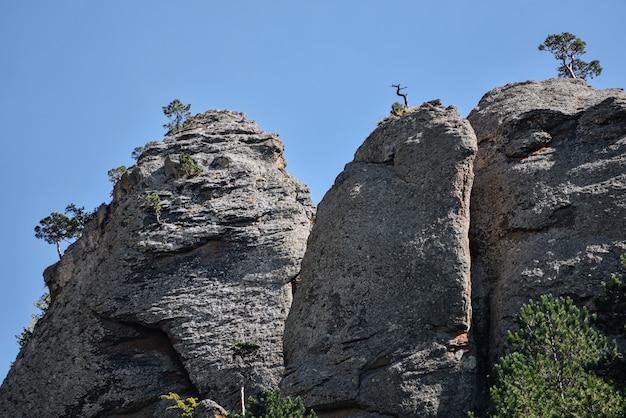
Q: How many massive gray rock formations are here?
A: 3